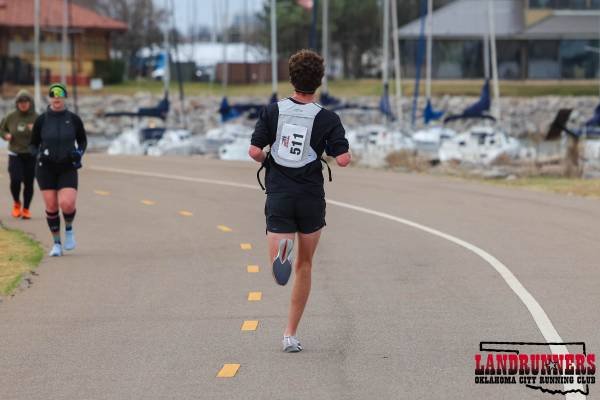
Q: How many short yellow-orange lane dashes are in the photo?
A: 9